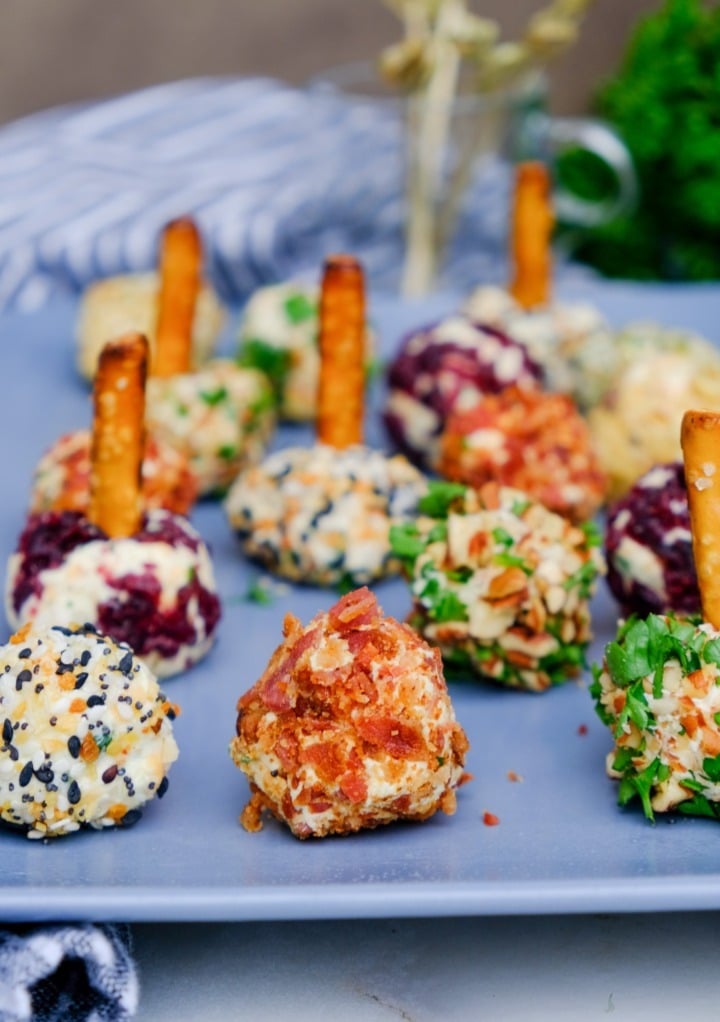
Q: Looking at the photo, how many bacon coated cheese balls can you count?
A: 3